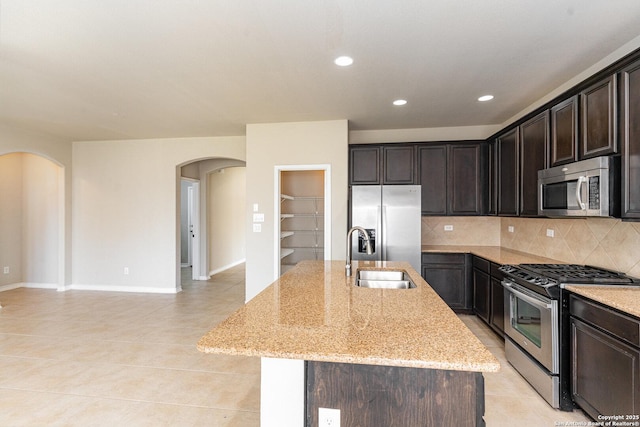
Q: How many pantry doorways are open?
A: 1